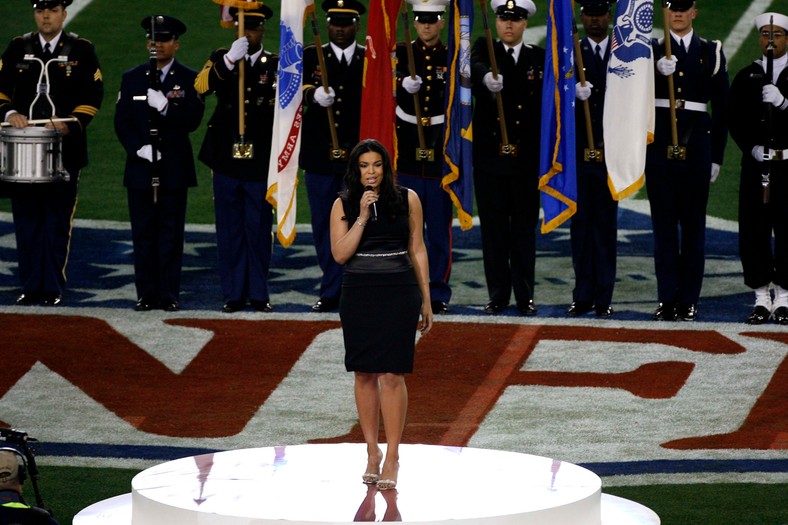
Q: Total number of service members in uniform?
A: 9